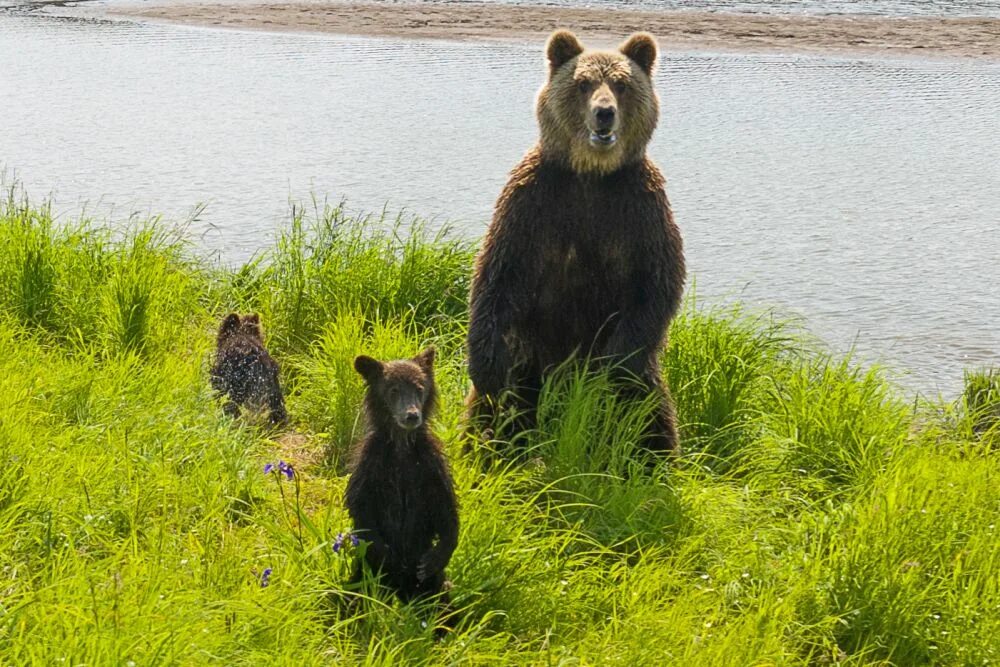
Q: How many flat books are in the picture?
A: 0